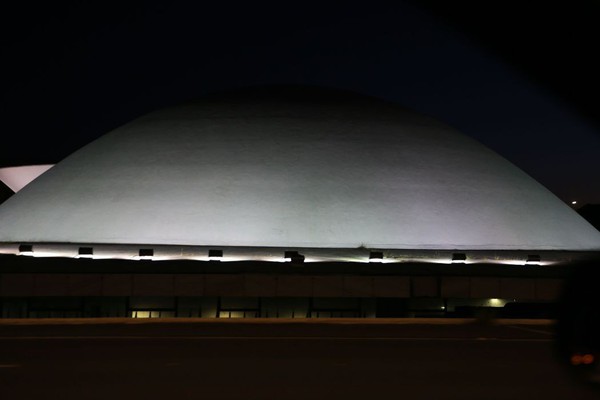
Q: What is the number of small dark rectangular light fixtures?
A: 8